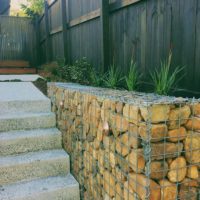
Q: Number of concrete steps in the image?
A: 5